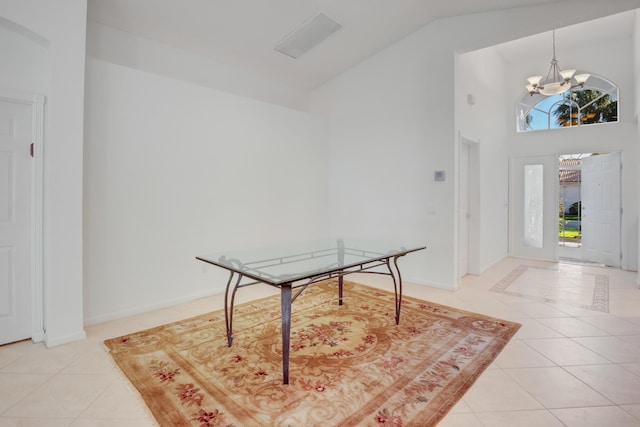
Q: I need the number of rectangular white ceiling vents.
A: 1